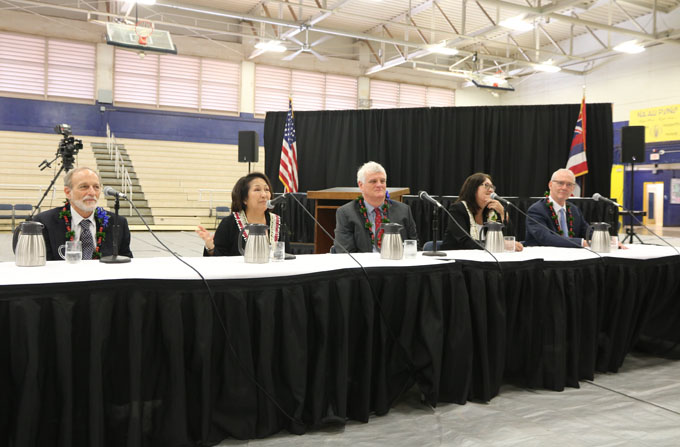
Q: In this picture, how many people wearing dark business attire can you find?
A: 5